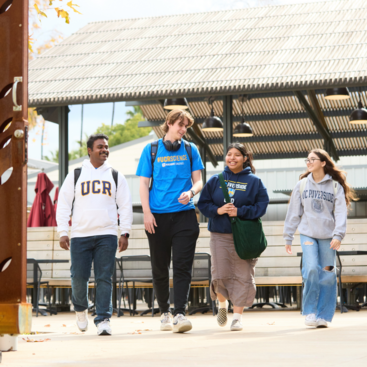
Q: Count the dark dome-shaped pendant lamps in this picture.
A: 5